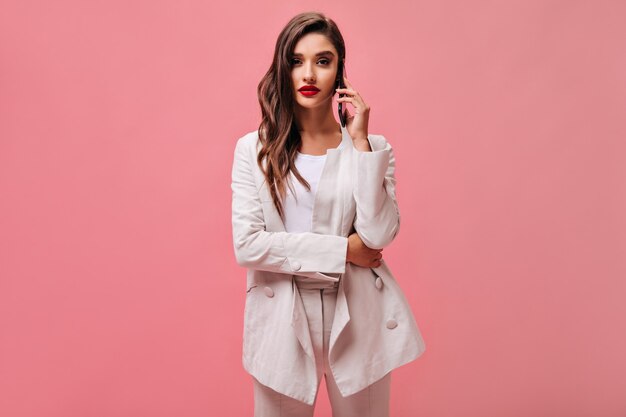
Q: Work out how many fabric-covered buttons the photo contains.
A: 4